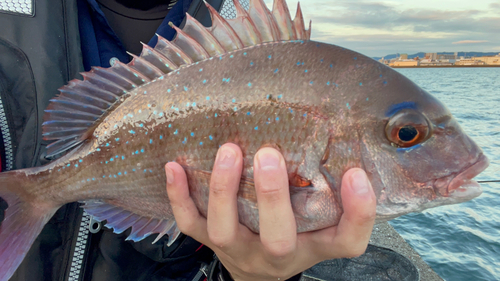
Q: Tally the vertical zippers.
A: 2